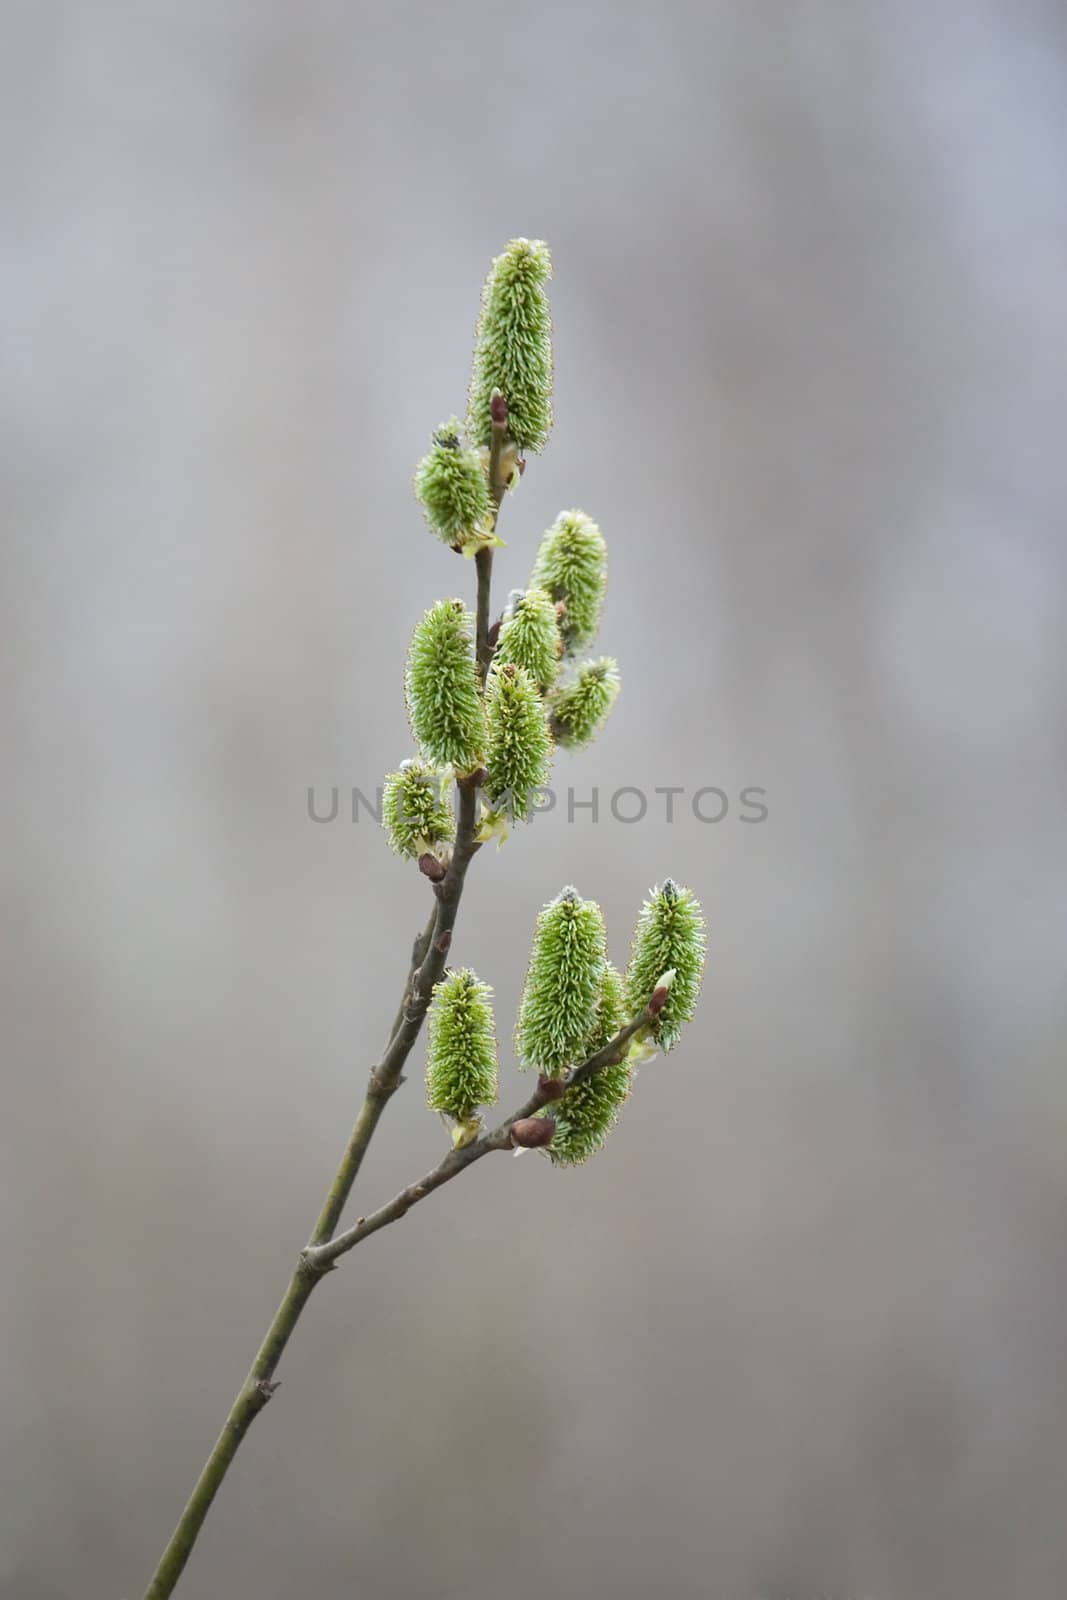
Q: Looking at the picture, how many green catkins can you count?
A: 12